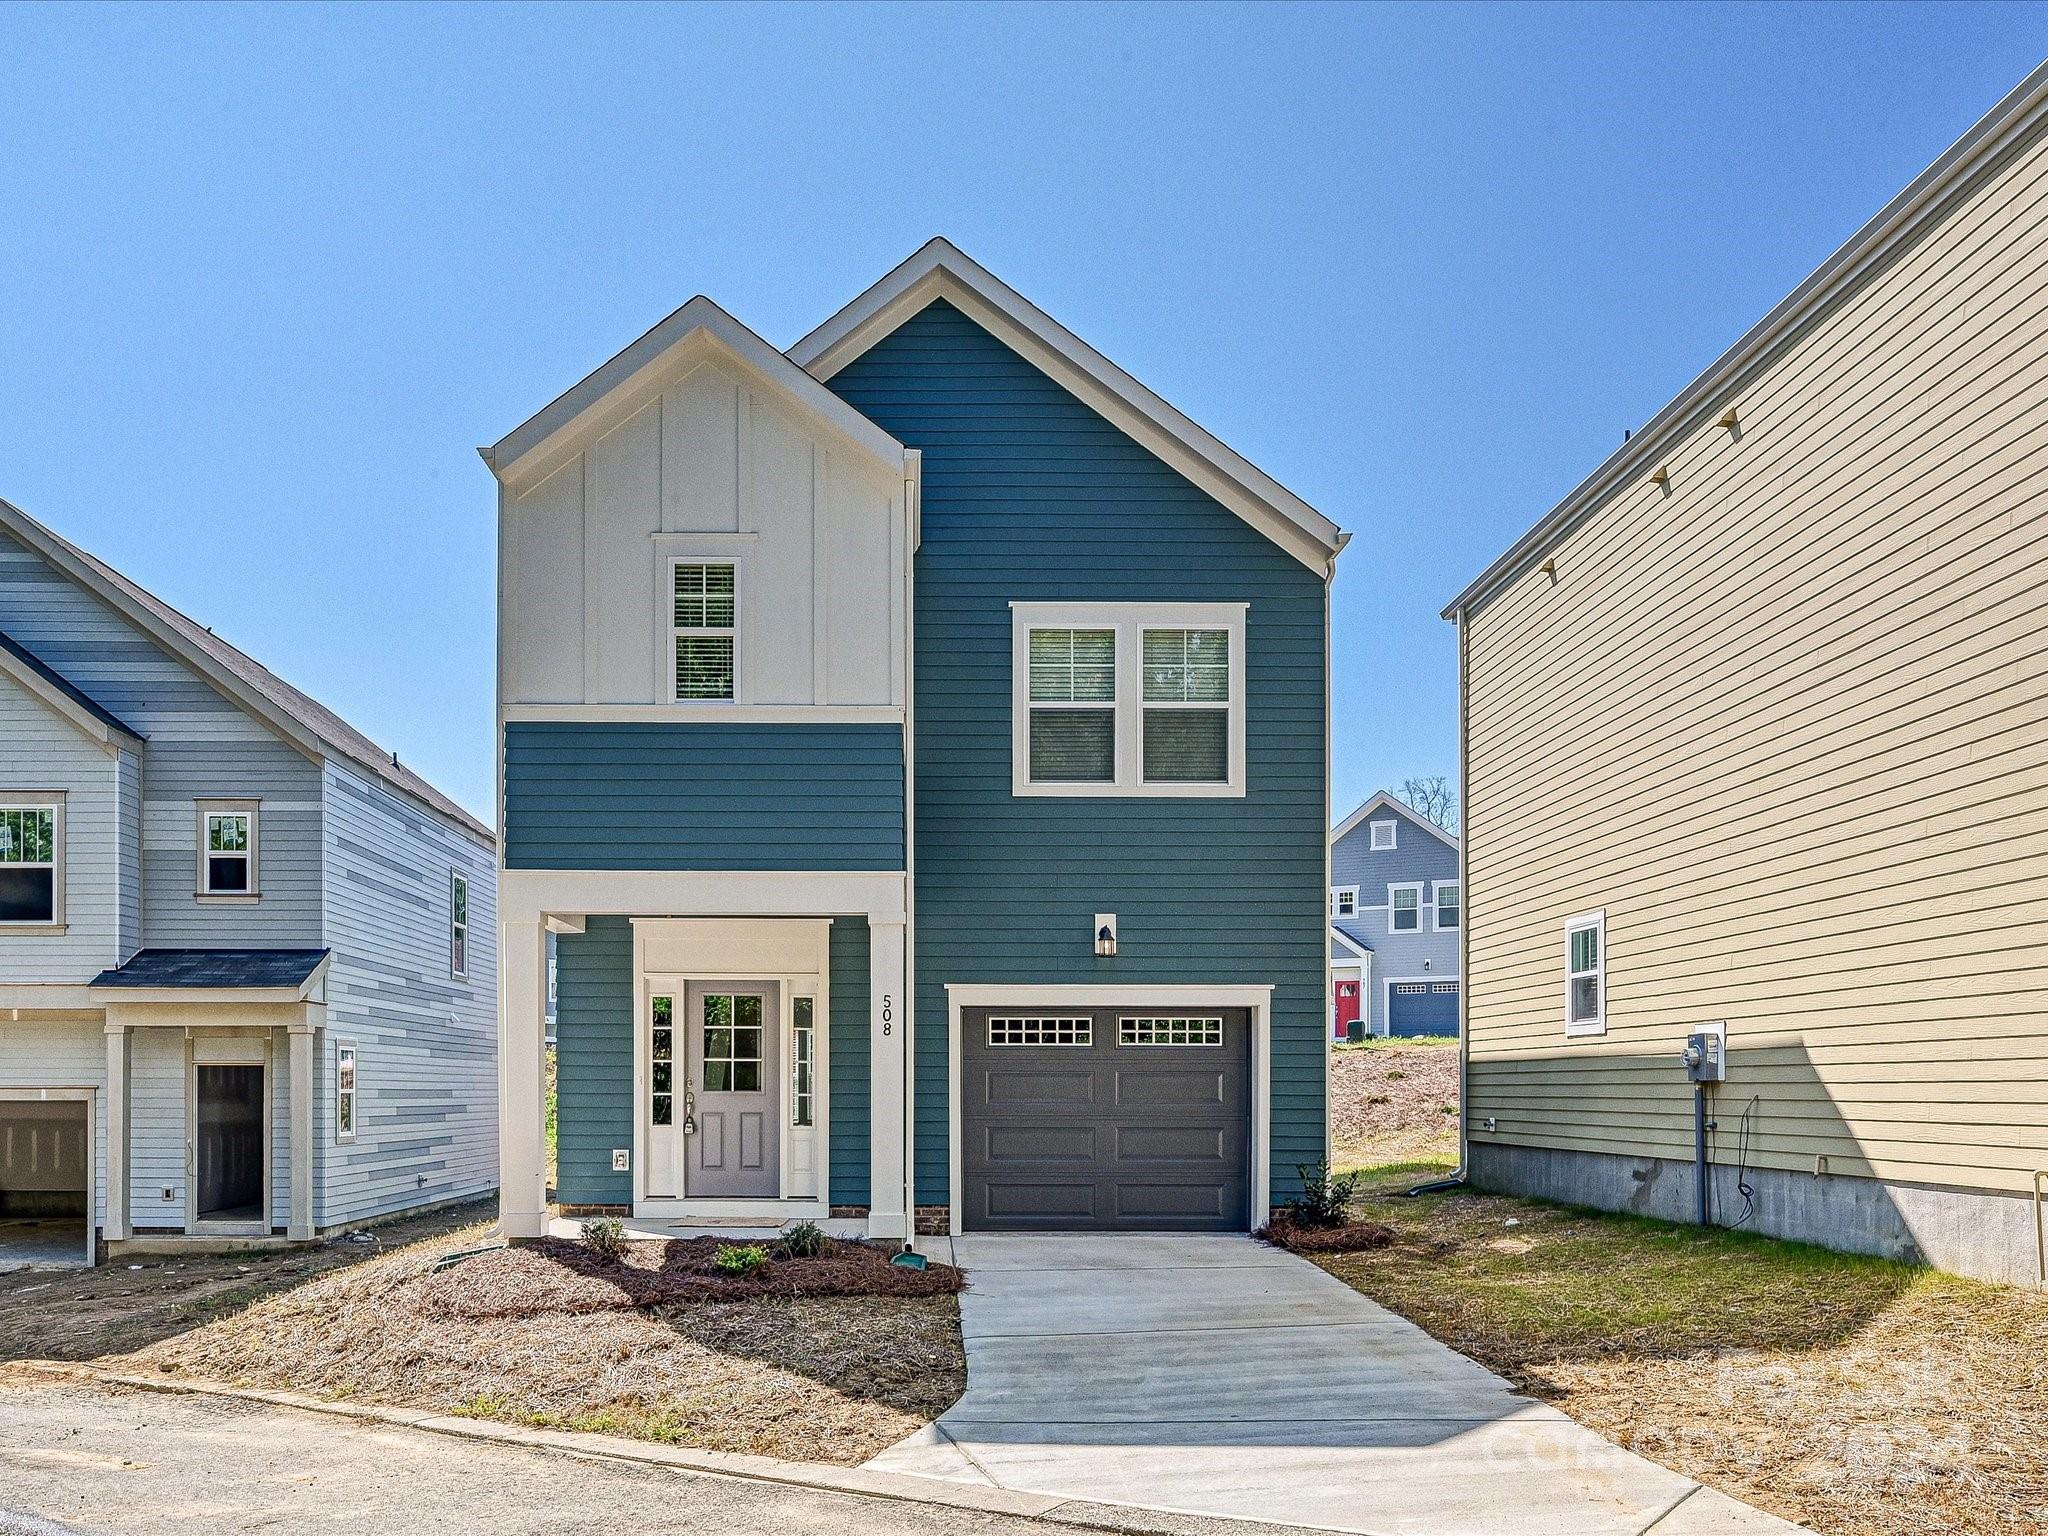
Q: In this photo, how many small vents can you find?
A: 3